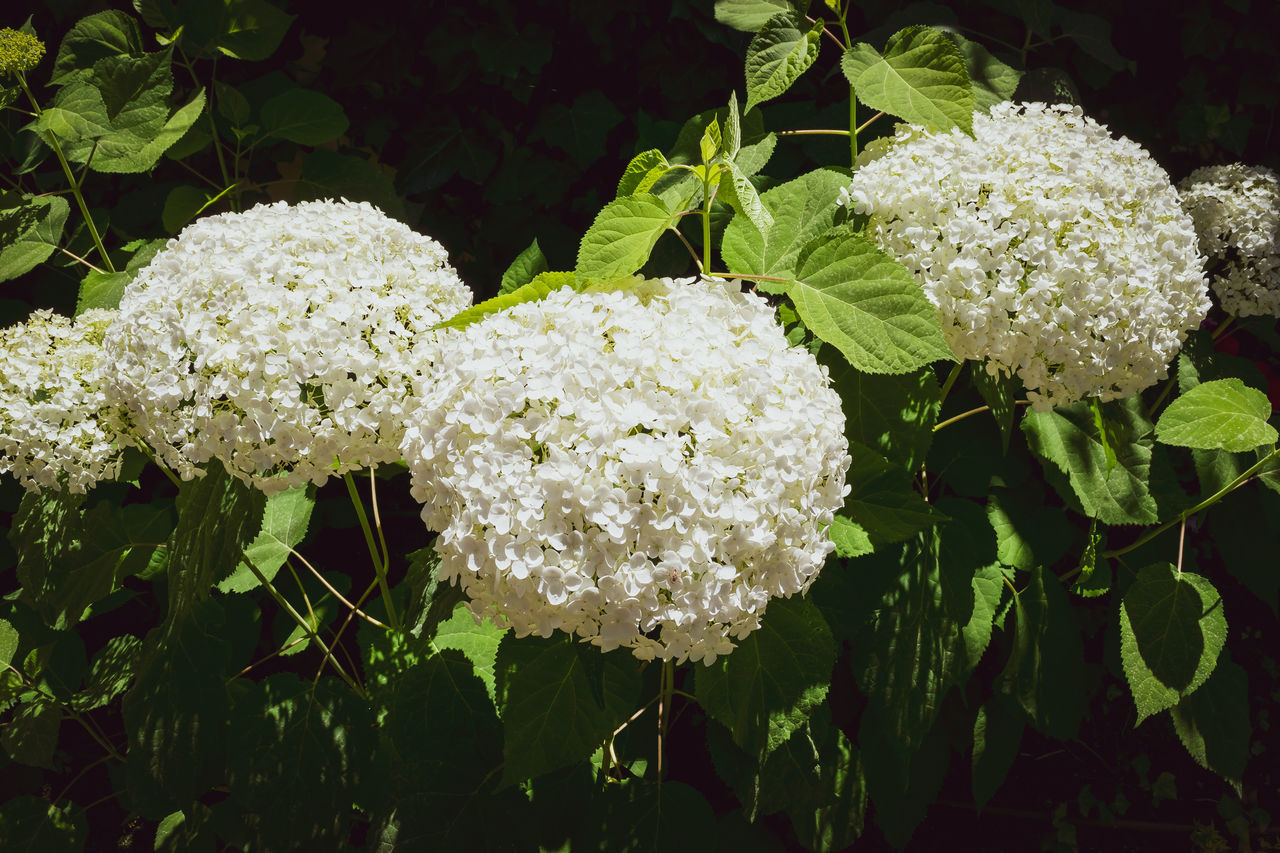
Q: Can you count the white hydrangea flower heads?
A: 5